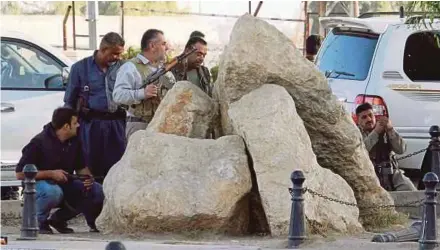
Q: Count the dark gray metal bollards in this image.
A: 5